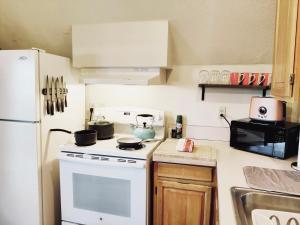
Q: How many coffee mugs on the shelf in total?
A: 4